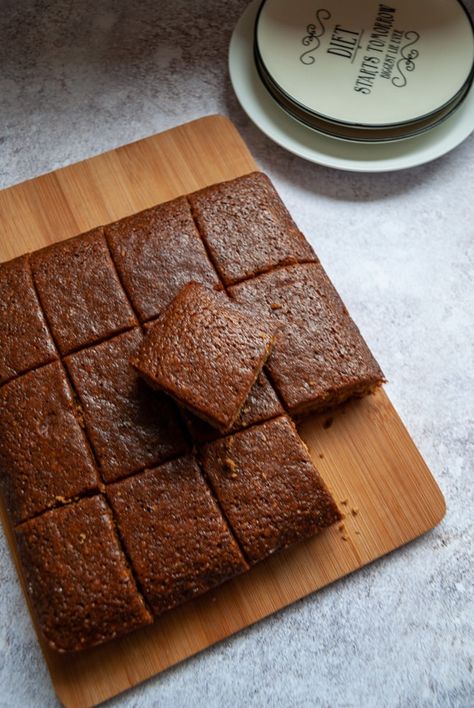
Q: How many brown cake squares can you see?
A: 12